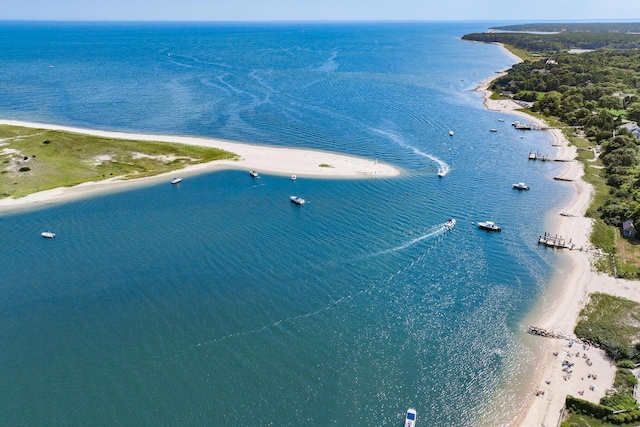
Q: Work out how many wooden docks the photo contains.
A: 3